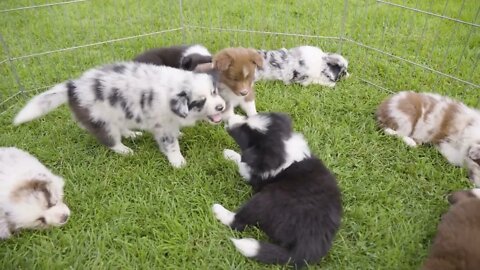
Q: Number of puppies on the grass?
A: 8